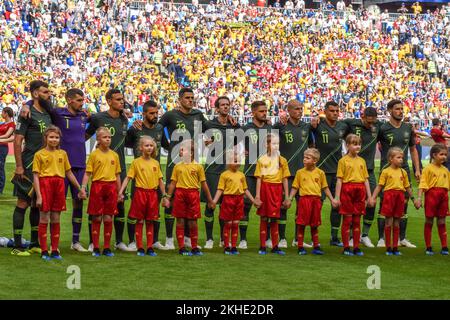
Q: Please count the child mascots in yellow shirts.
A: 10